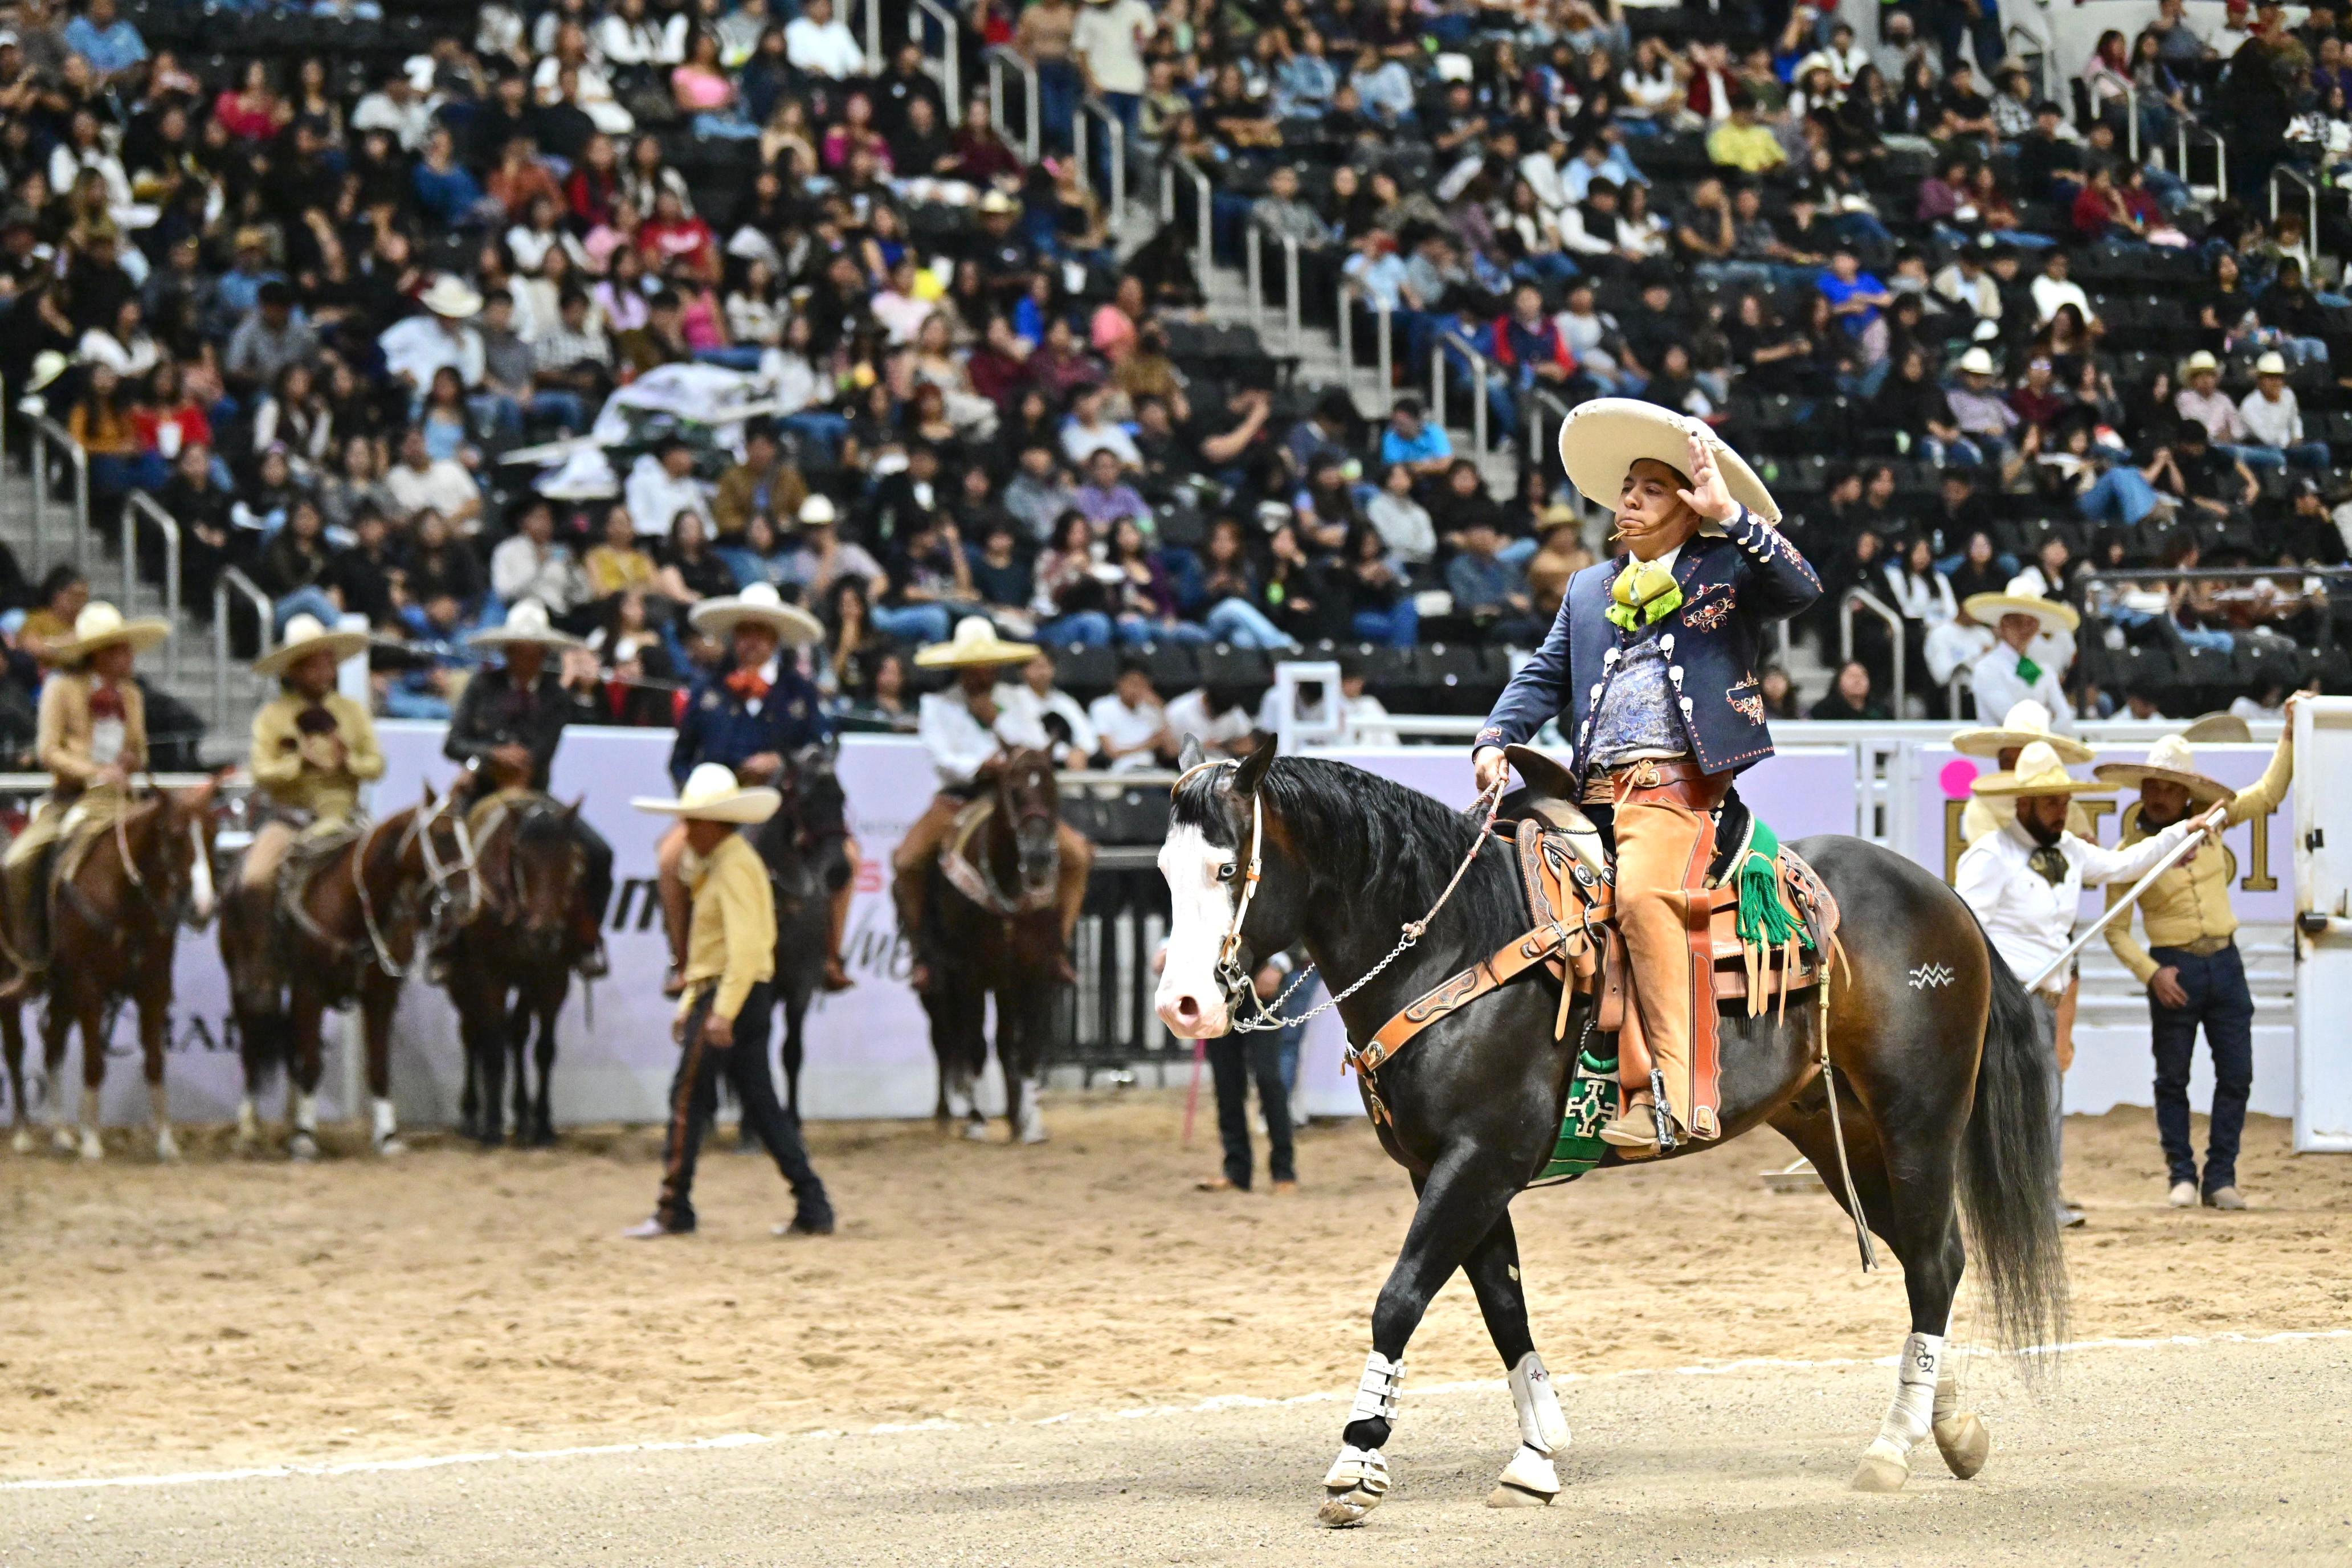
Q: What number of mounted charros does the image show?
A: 6